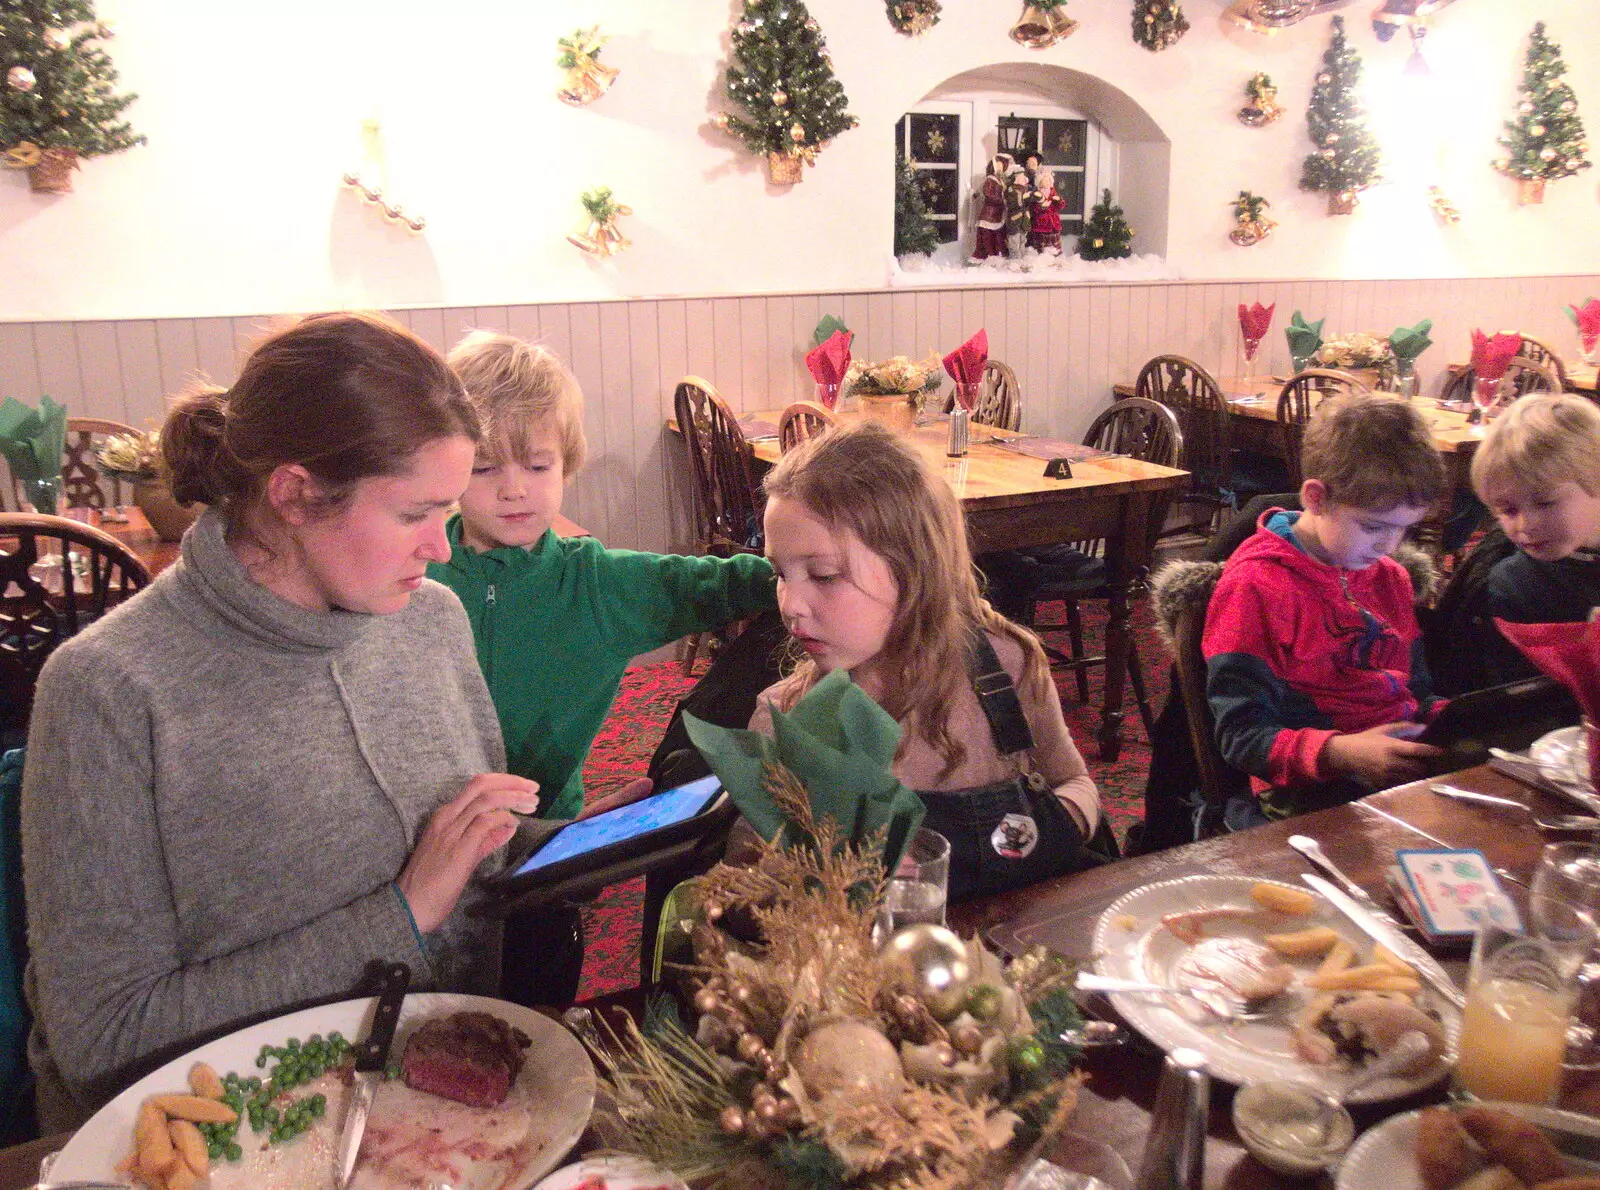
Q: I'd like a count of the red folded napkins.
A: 6